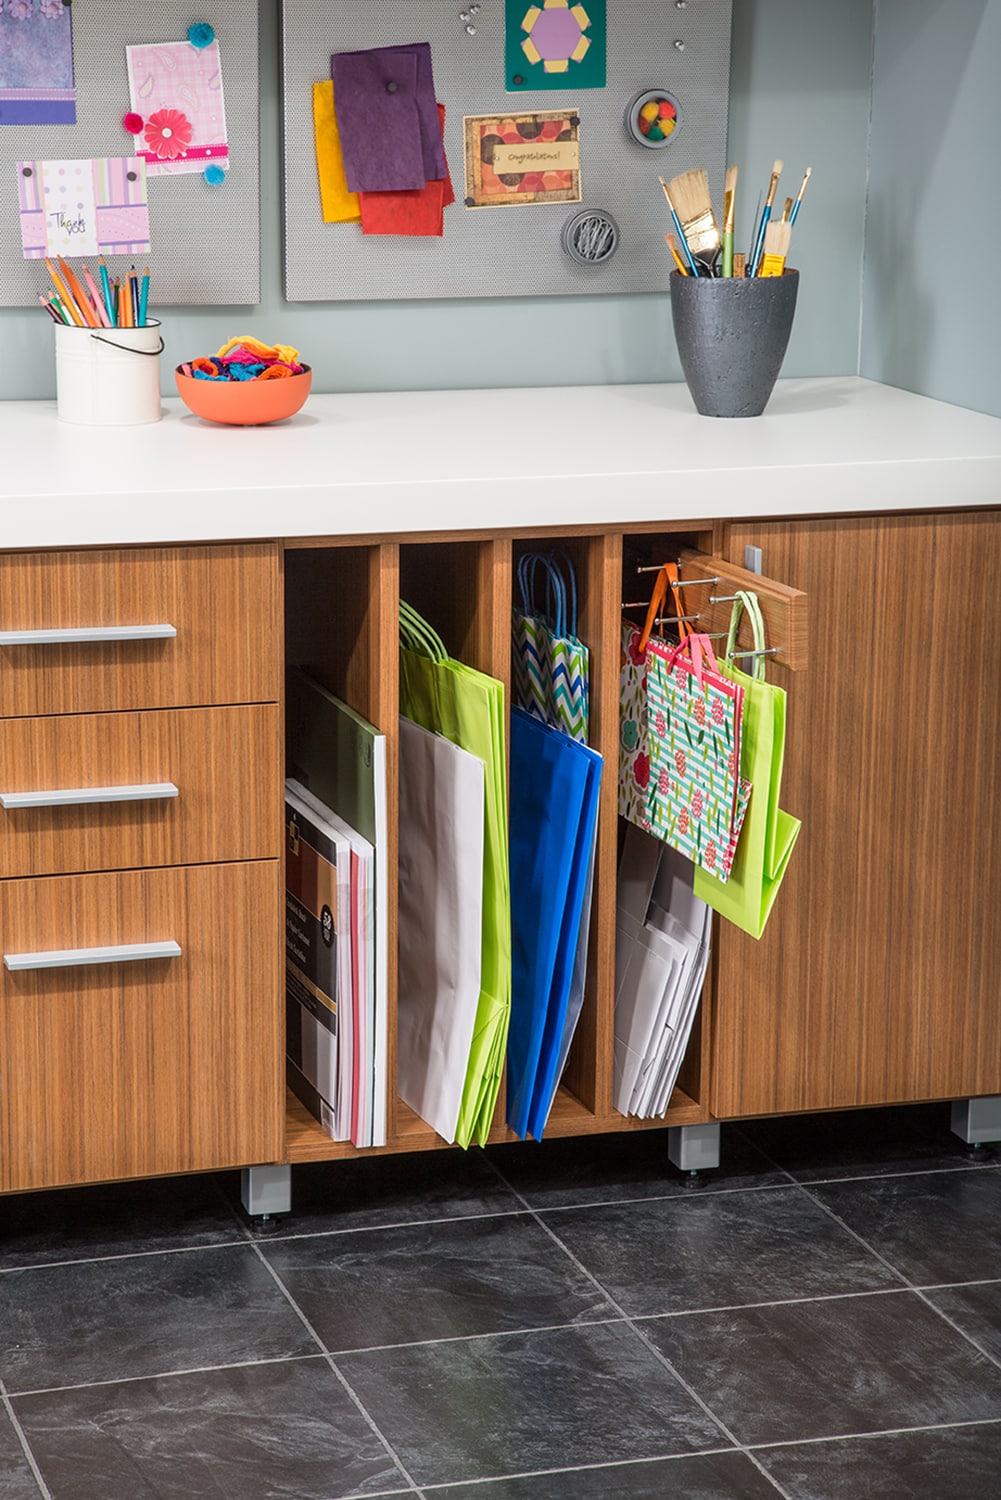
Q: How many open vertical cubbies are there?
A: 4